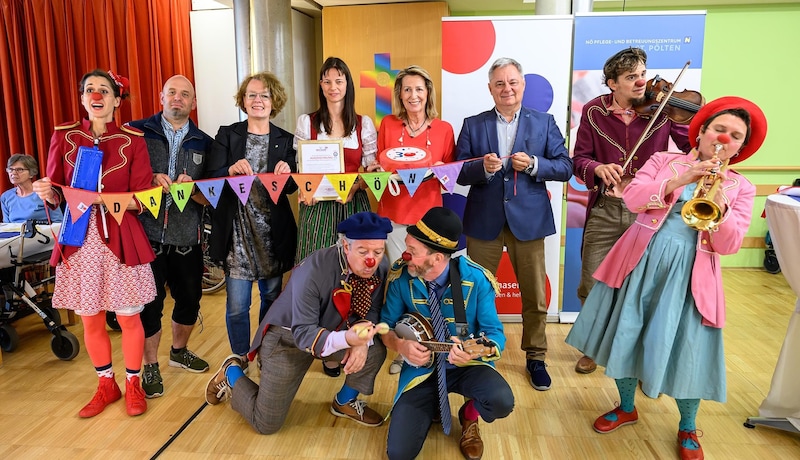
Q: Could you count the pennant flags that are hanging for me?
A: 12